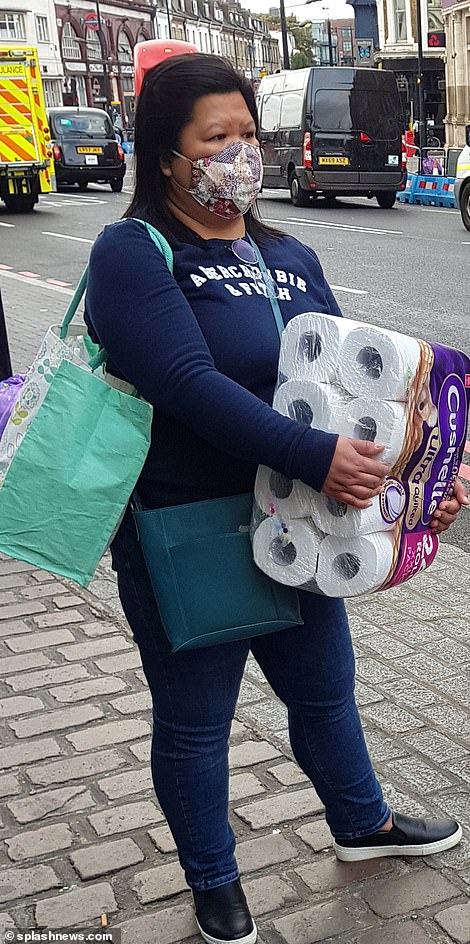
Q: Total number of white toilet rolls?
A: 8